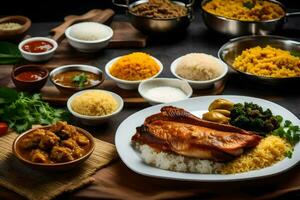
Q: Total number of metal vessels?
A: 4